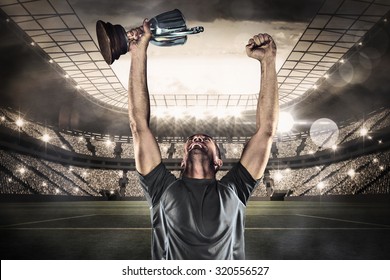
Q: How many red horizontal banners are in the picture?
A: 0